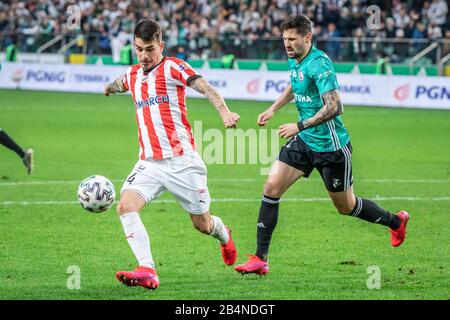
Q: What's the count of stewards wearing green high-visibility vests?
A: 4